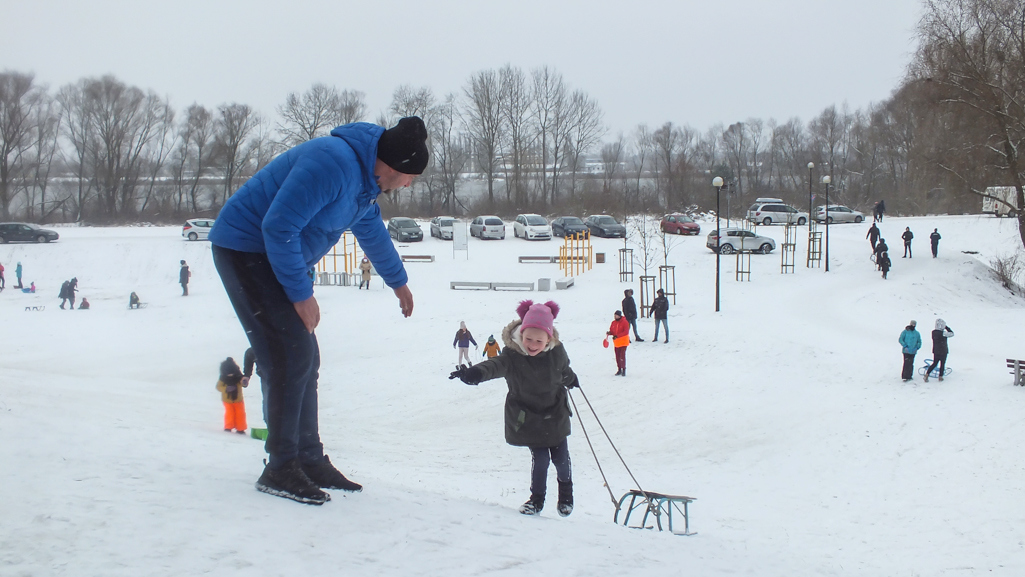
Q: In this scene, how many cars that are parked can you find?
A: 12